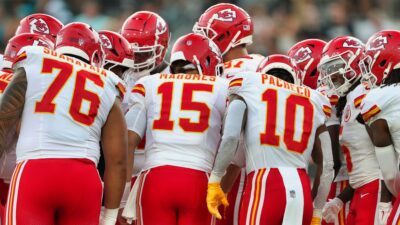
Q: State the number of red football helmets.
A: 11